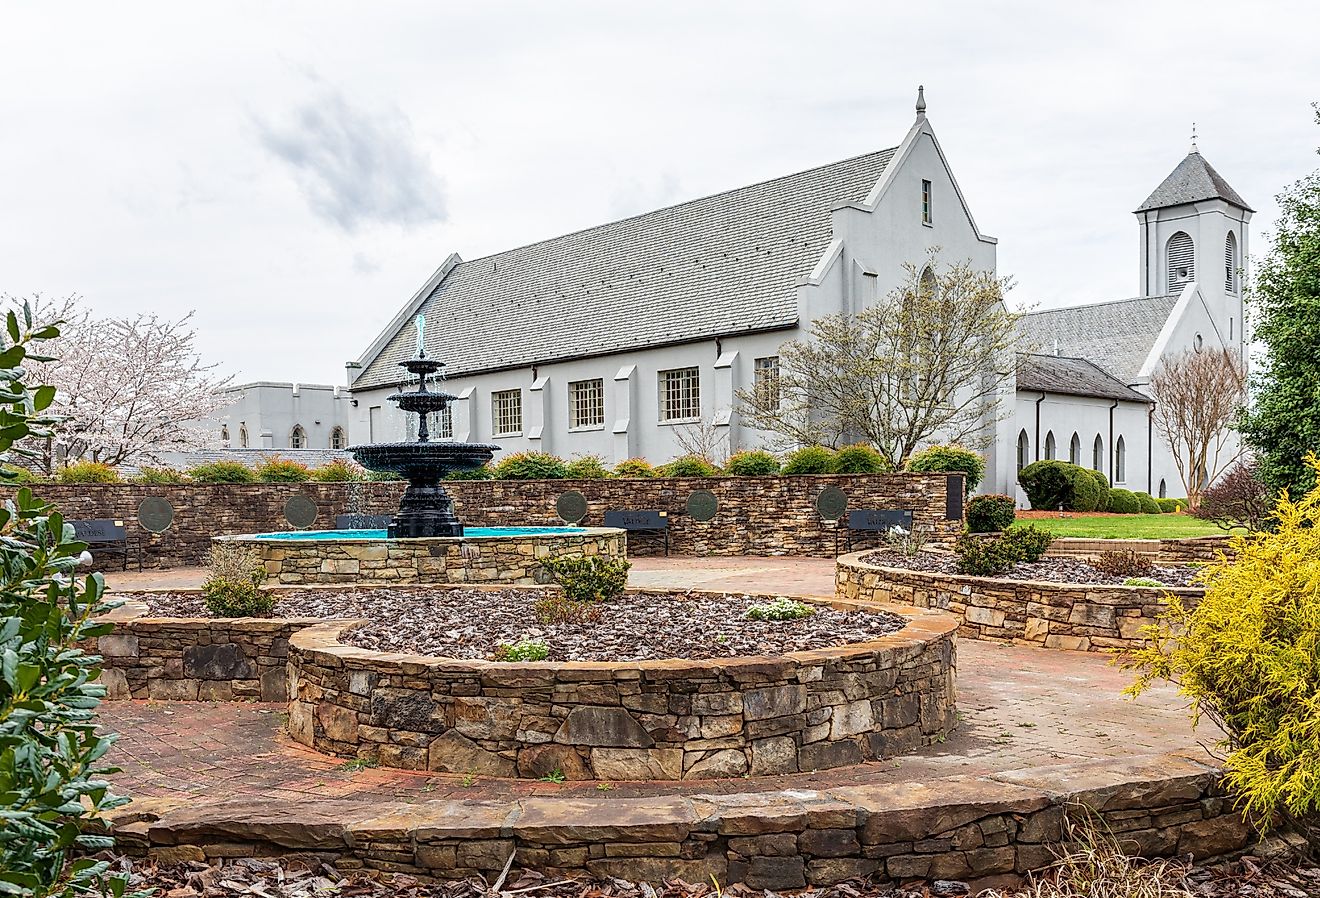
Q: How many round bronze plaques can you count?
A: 5